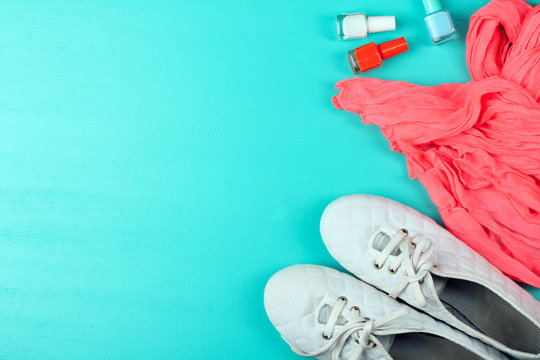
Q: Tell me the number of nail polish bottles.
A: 3